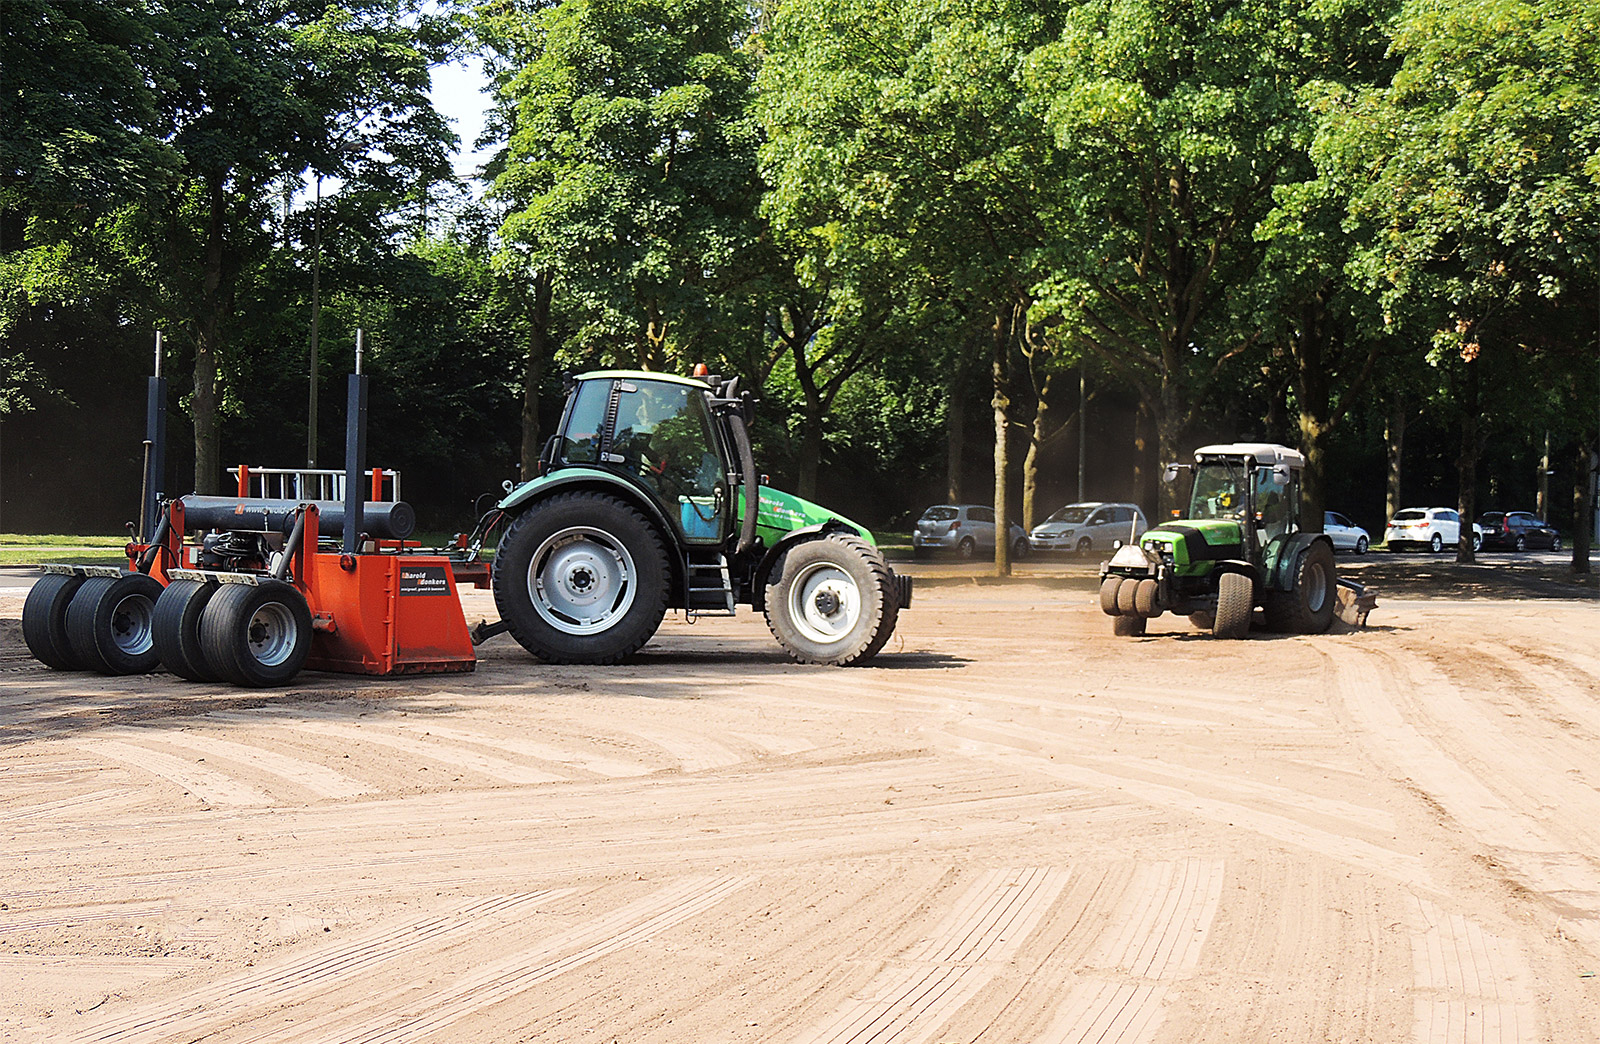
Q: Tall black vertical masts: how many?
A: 2